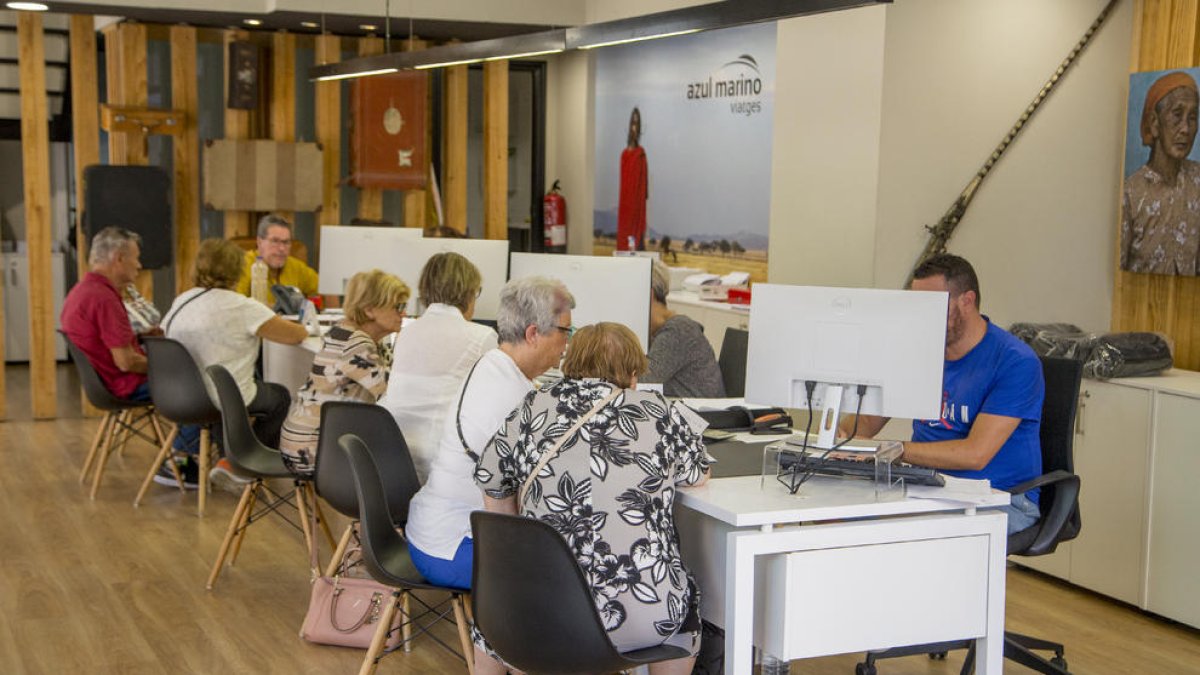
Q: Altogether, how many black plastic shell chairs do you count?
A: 6